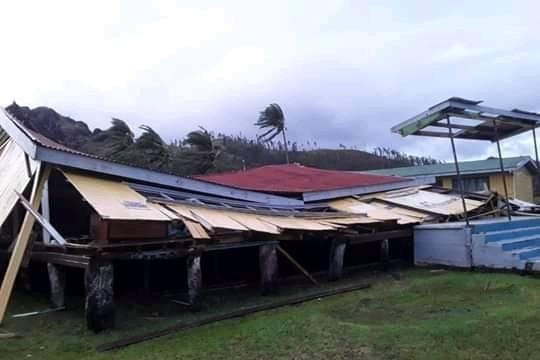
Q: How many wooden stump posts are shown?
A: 6